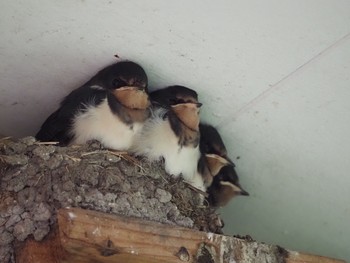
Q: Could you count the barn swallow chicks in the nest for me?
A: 4